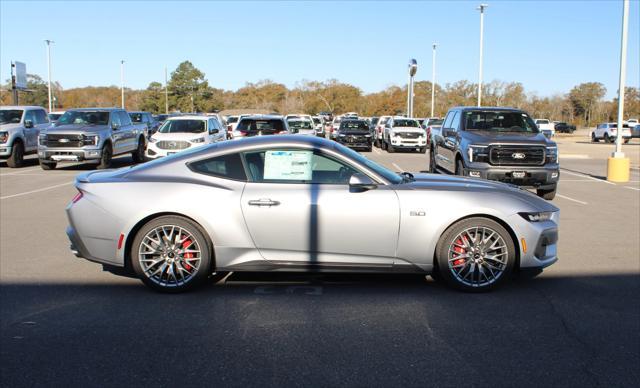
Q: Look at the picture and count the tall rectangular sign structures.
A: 1